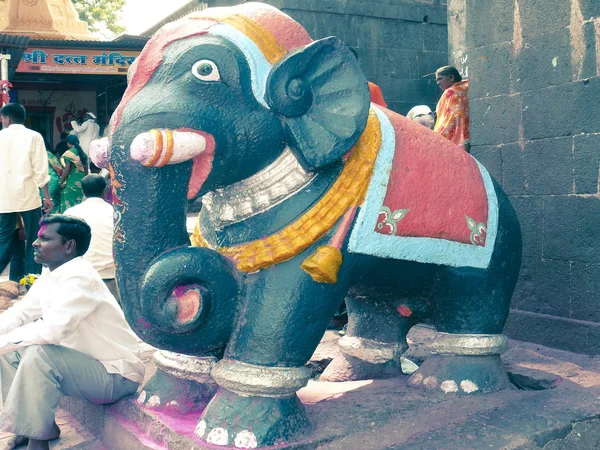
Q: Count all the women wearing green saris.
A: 2